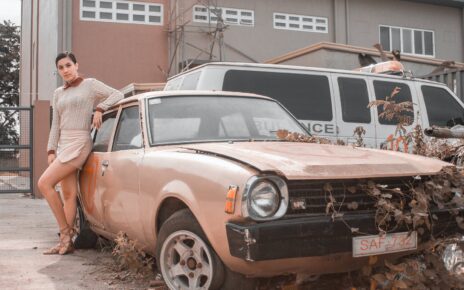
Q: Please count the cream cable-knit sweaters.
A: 1